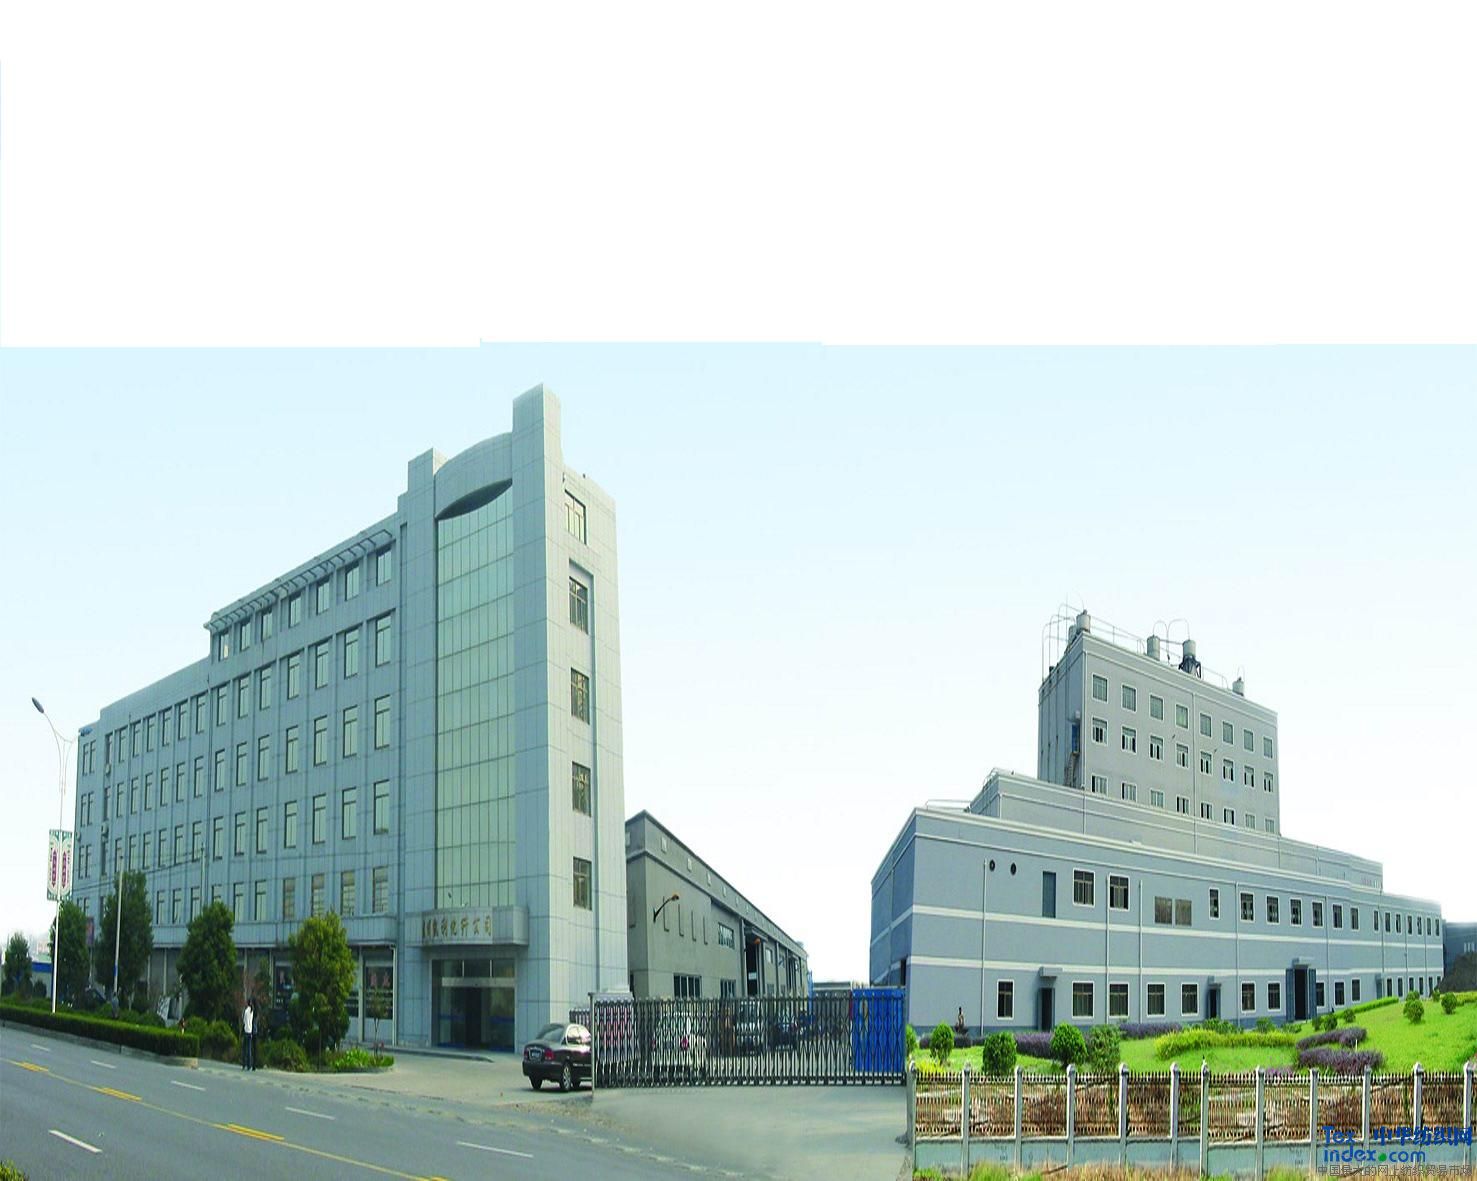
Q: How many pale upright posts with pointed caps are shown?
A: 12